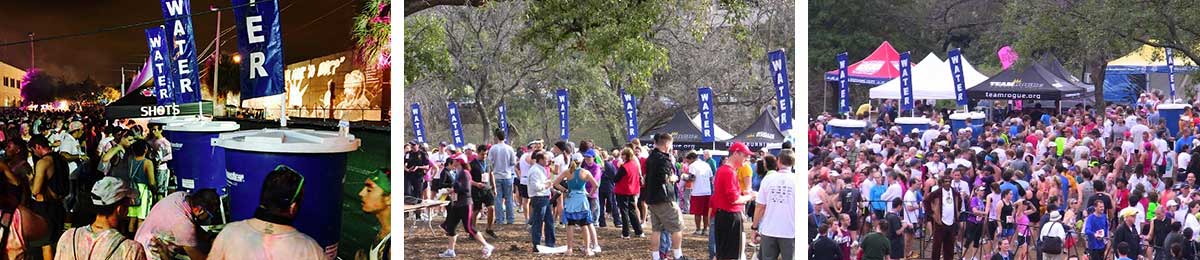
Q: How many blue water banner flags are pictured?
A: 14